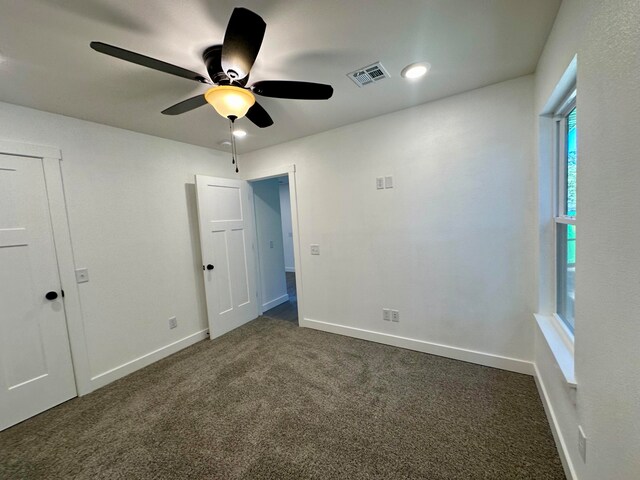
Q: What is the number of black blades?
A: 5